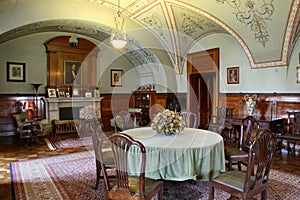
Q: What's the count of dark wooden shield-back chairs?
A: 6